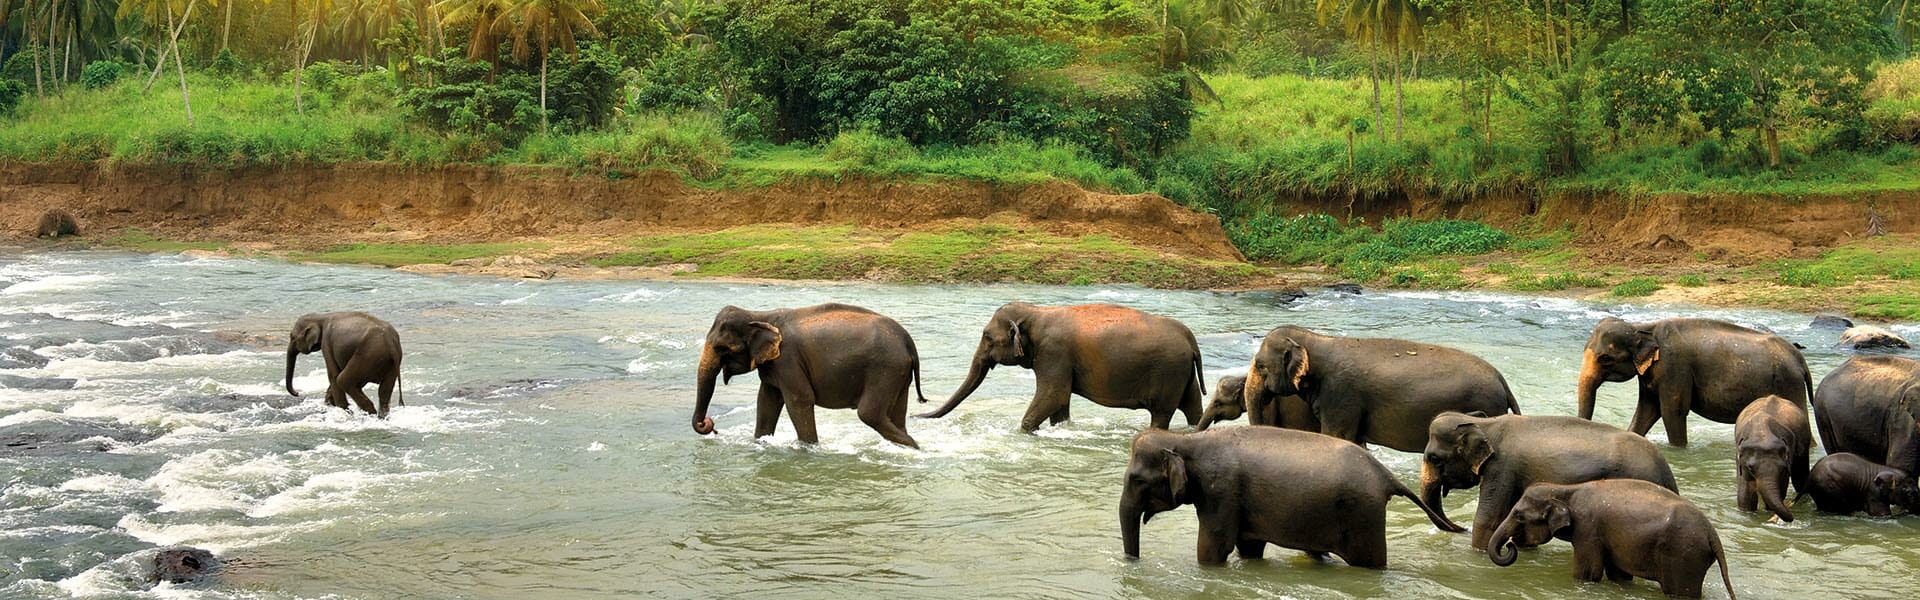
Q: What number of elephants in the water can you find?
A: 12